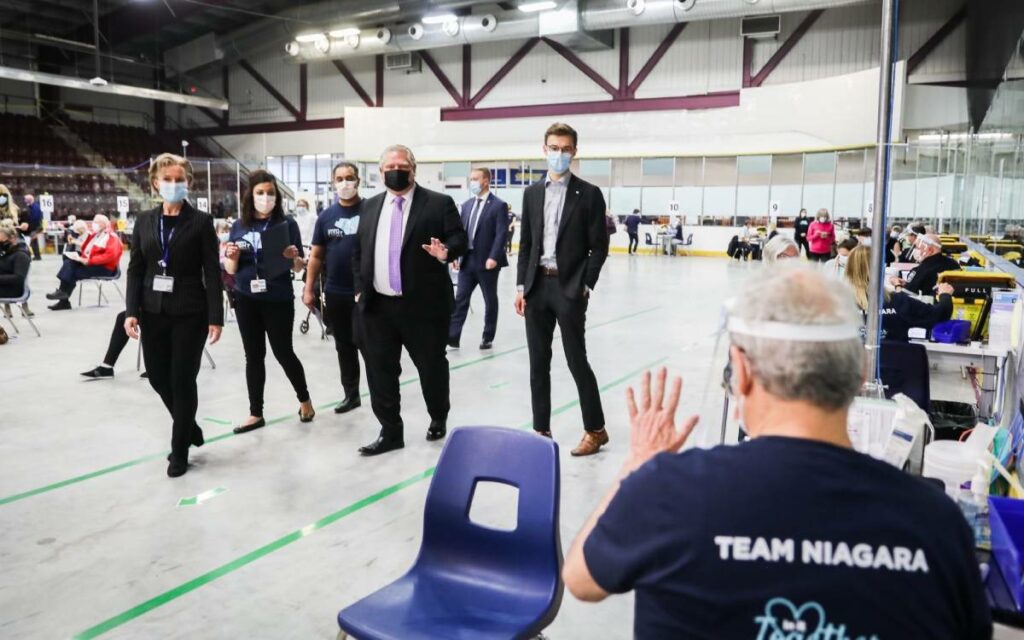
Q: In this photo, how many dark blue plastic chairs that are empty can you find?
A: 1